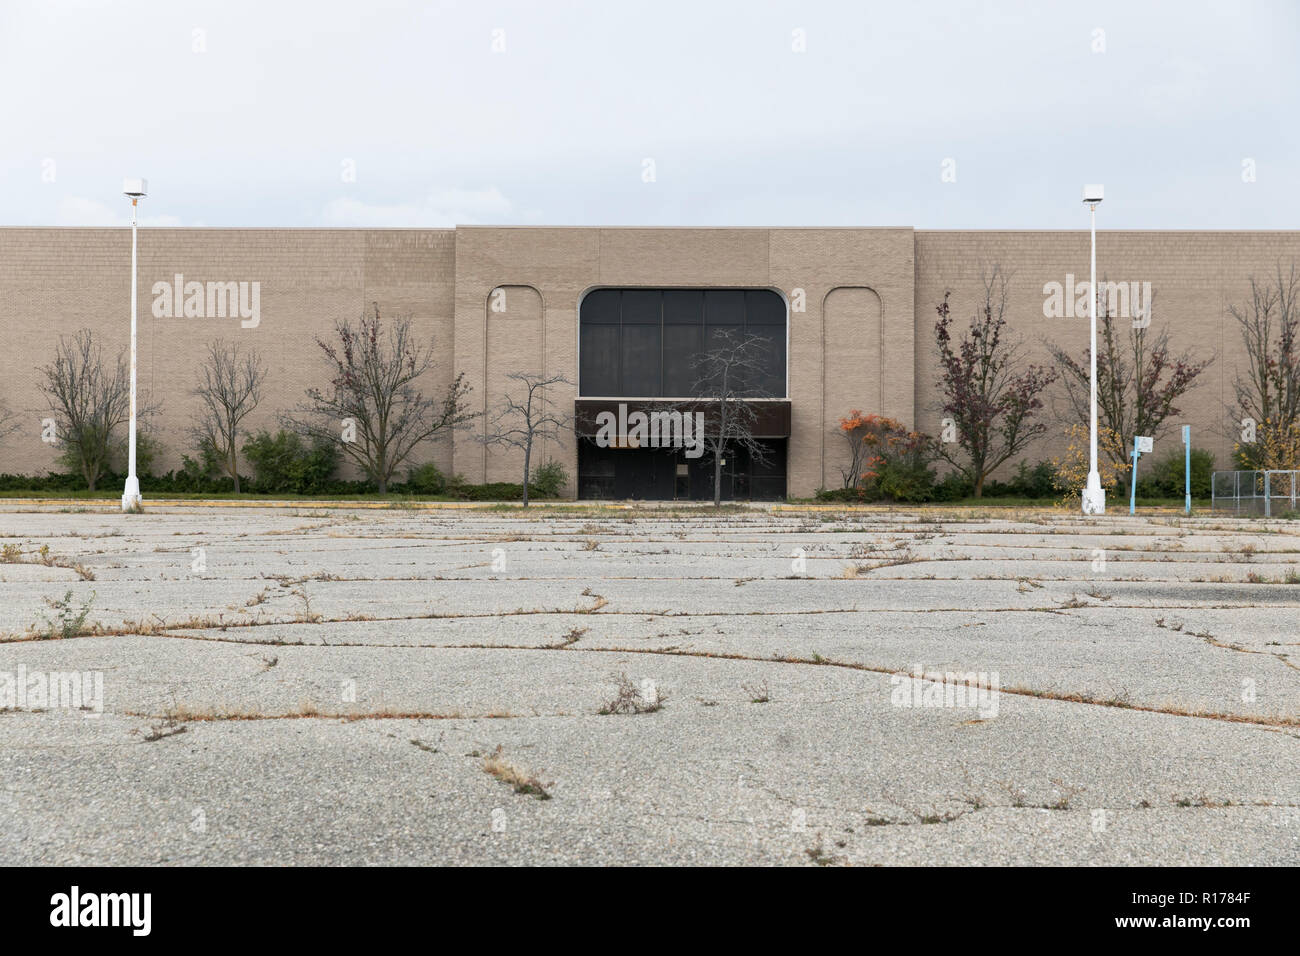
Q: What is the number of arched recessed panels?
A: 2